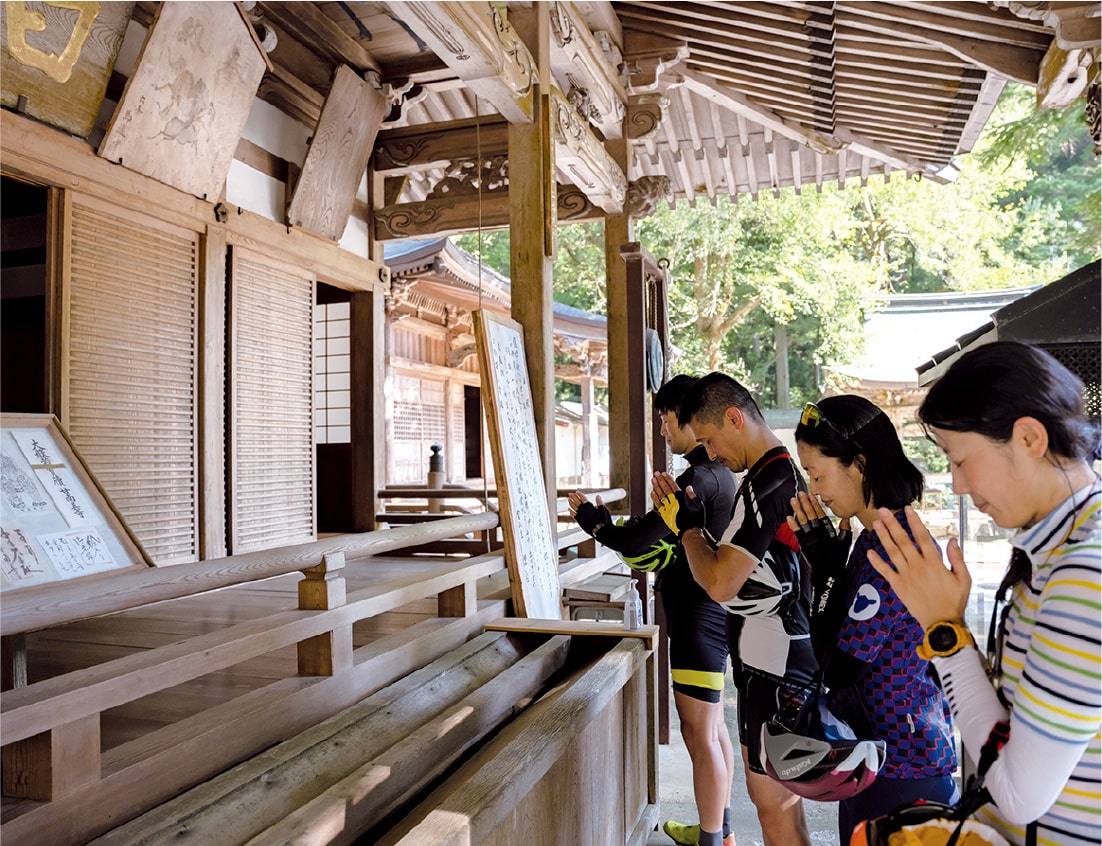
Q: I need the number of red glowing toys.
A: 0